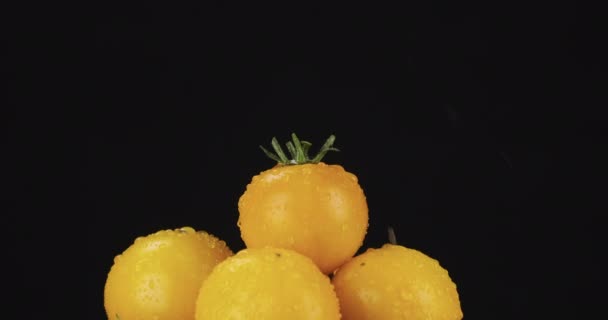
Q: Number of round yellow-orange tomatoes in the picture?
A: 4